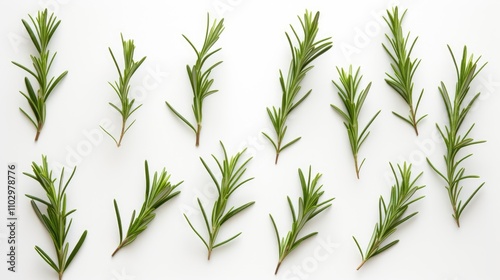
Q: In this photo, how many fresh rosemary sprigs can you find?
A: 12